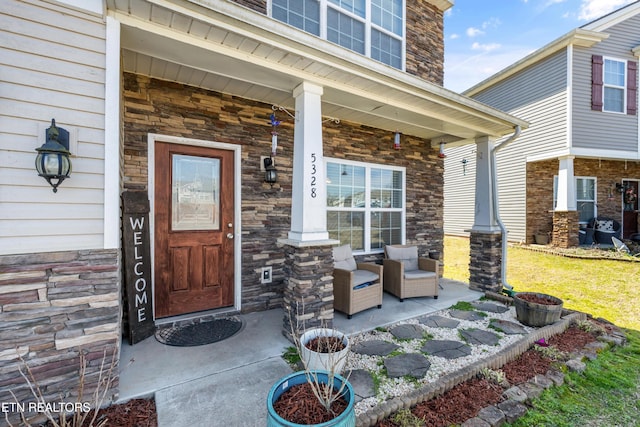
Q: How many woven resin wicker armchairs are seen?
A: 2